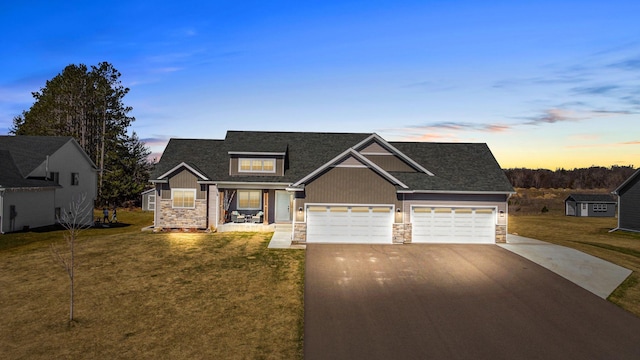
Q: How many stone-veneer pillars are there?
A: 3